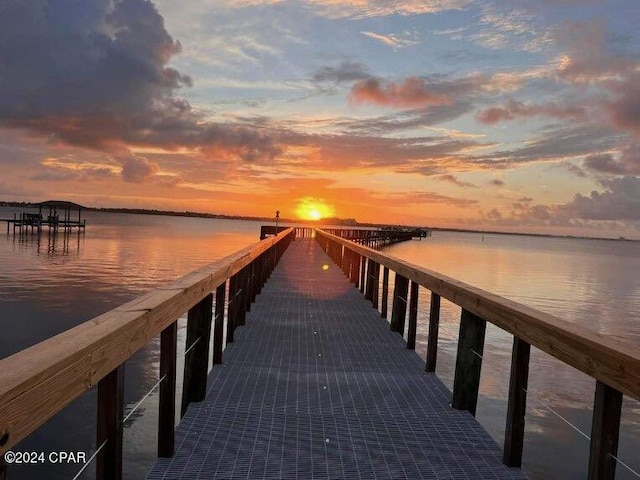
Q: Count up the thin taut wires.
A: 2